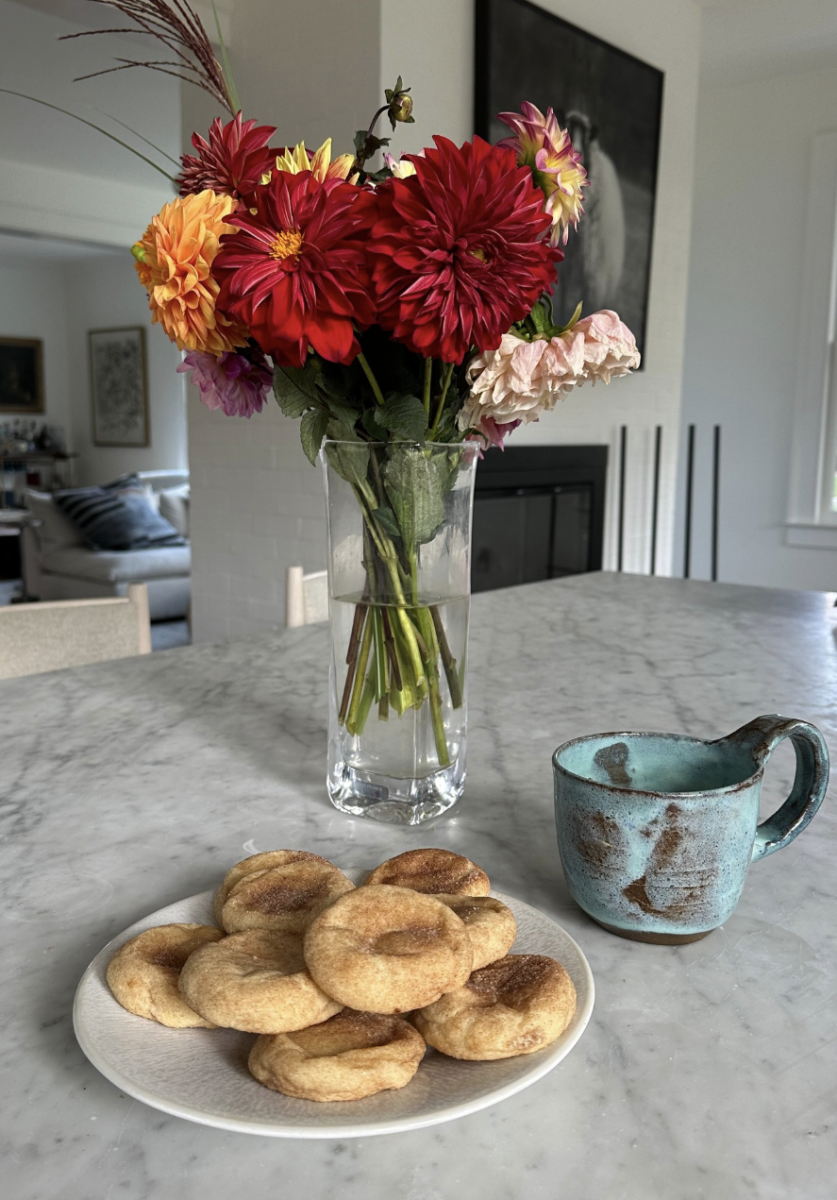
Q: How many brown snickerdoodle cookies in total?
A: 9